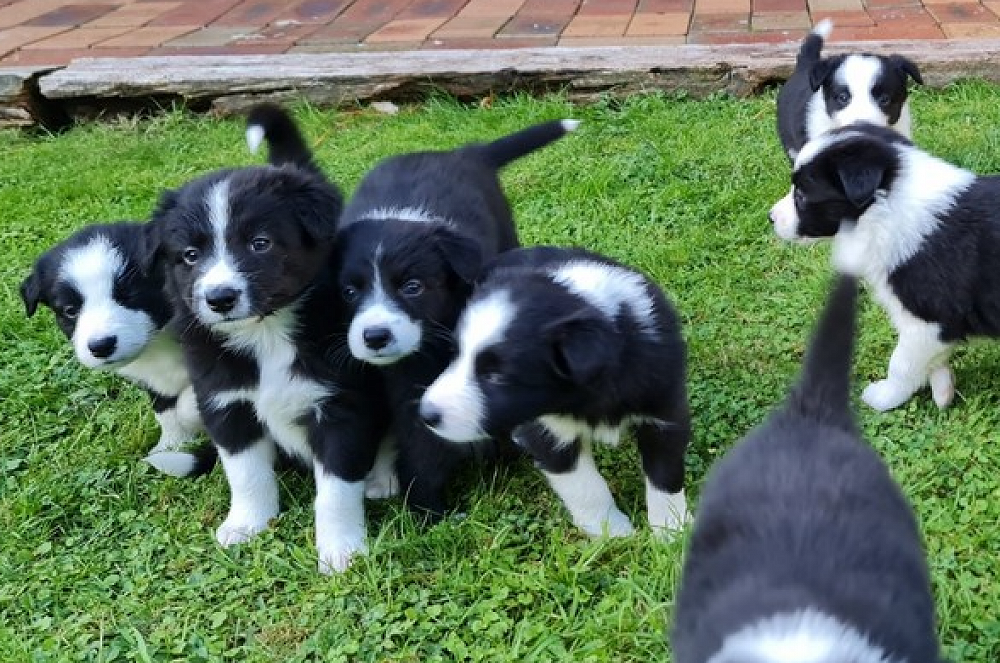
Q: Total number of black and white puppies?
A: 7